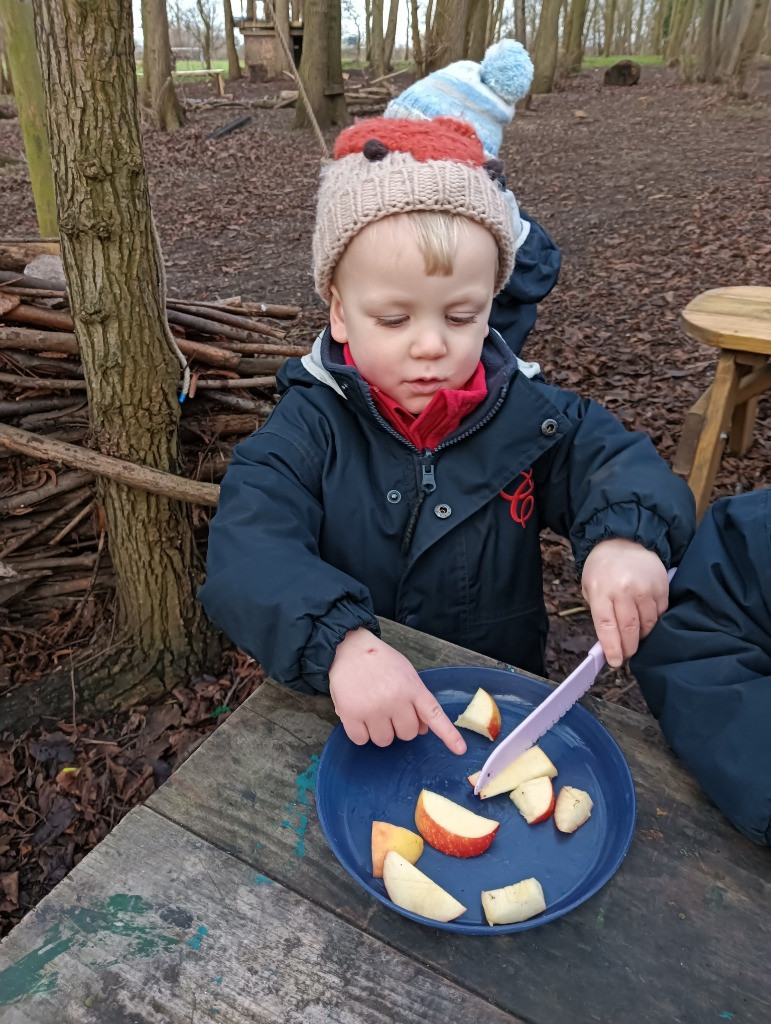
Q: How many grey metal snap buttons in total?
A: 3